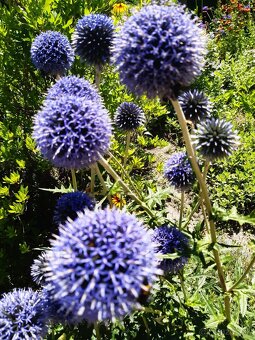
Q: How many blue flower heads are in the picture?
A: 14